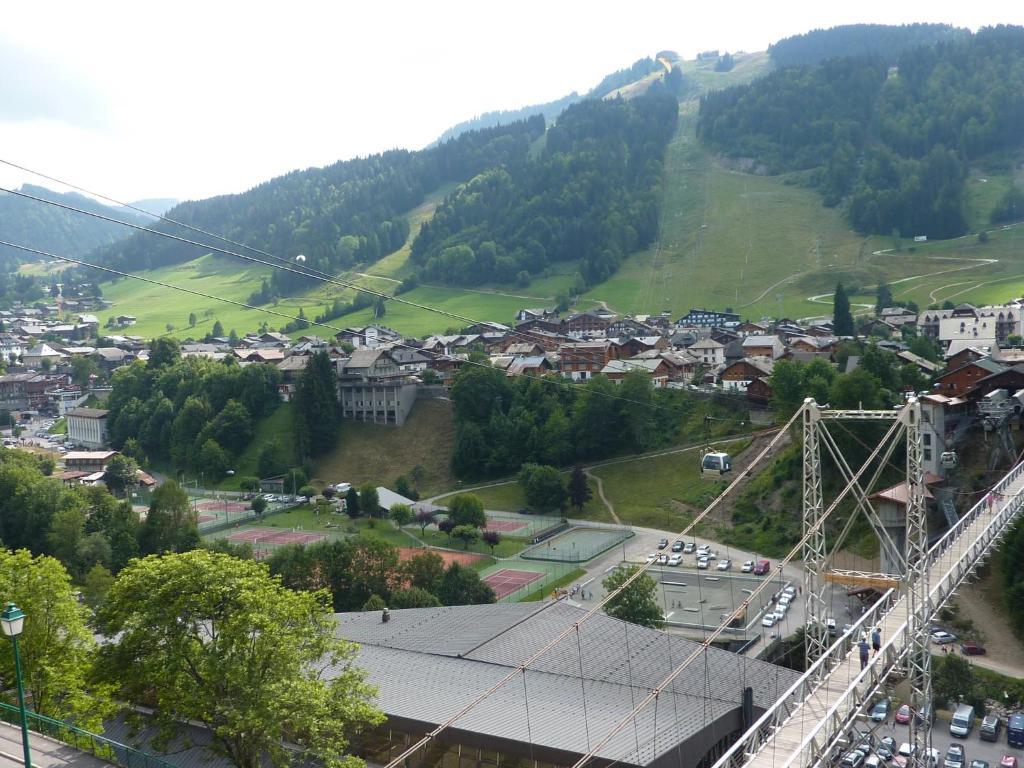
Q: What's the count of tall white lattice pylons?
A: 2